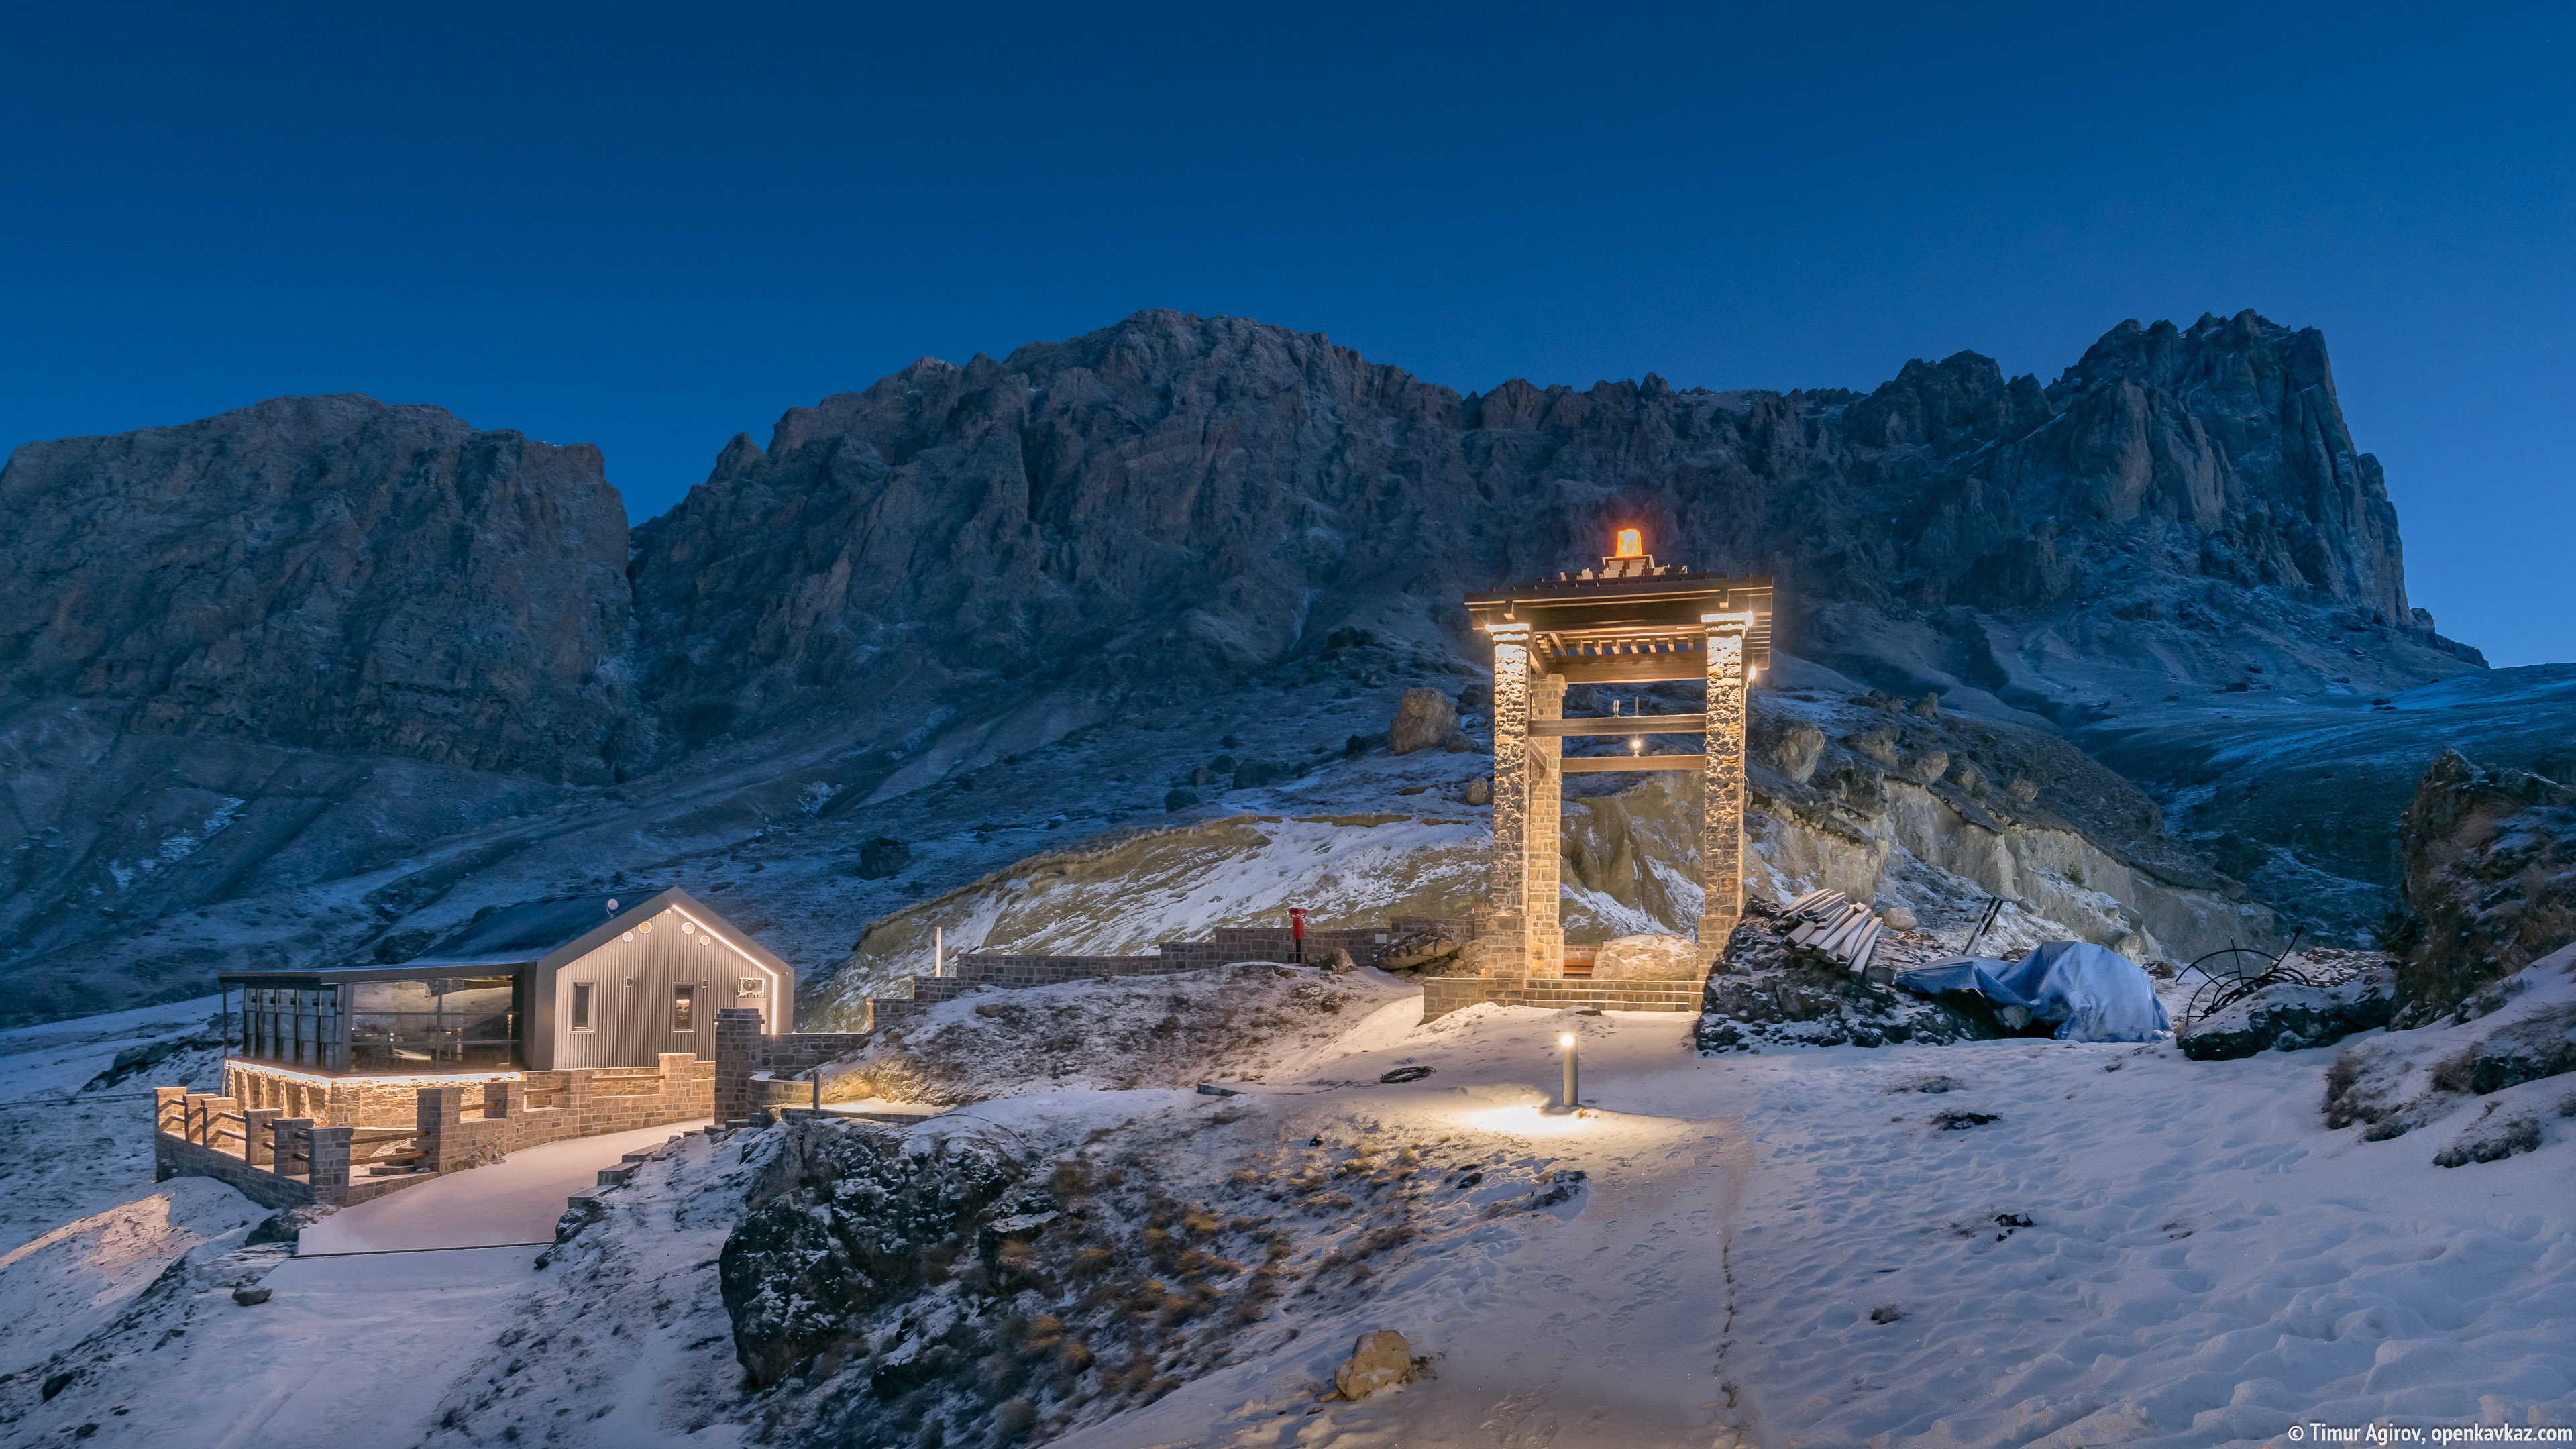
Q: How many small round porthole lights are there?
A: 4